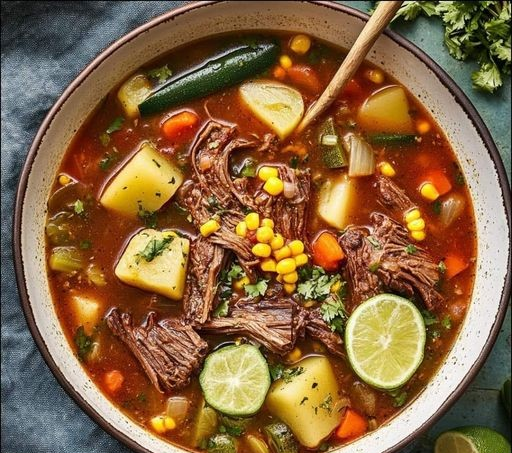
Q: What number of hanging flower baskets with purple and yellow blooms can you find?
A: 0